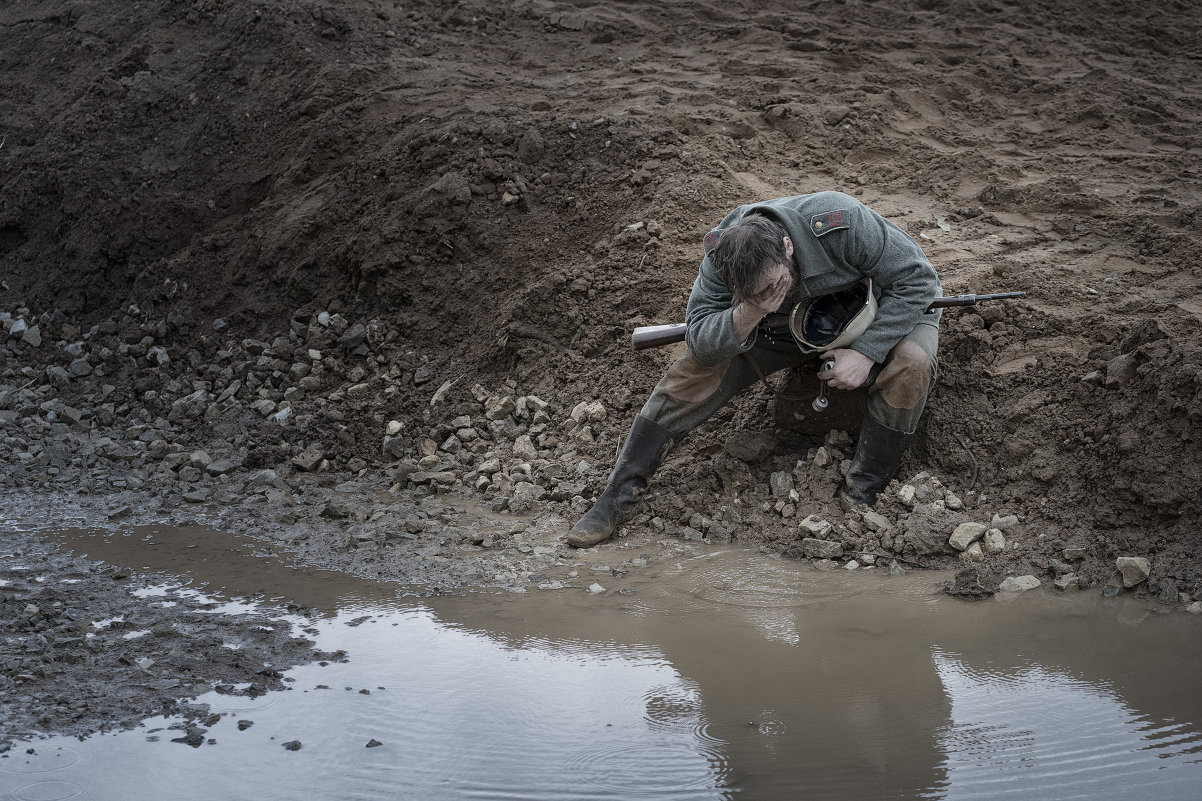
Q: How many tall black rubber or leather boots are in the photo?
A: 2